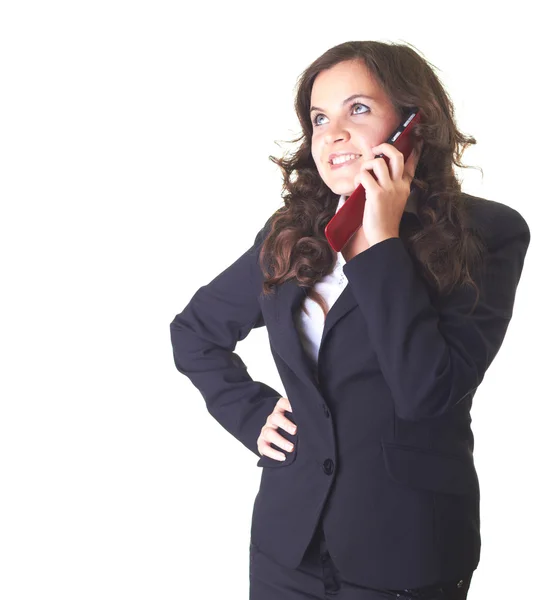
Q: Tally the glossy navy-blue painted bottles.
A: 0